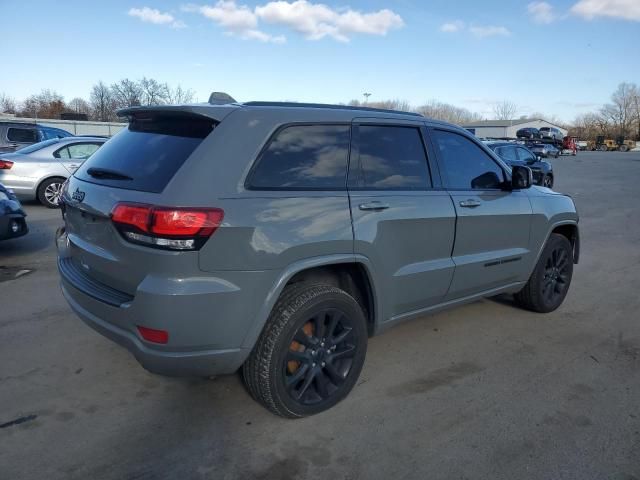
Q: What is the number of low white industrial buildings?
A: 1